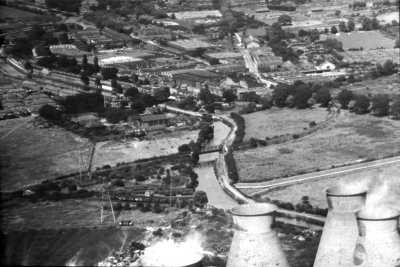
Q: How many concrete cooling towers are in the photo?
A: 4